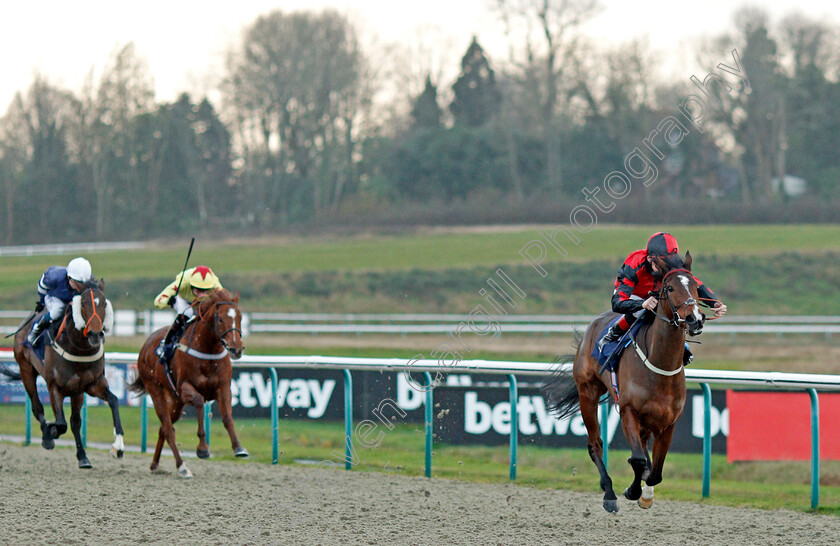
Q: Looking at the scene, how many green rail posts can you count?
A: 11